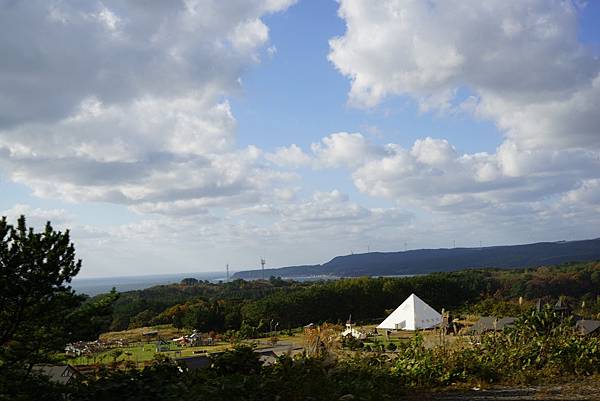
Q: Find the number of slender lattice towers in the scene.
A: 2